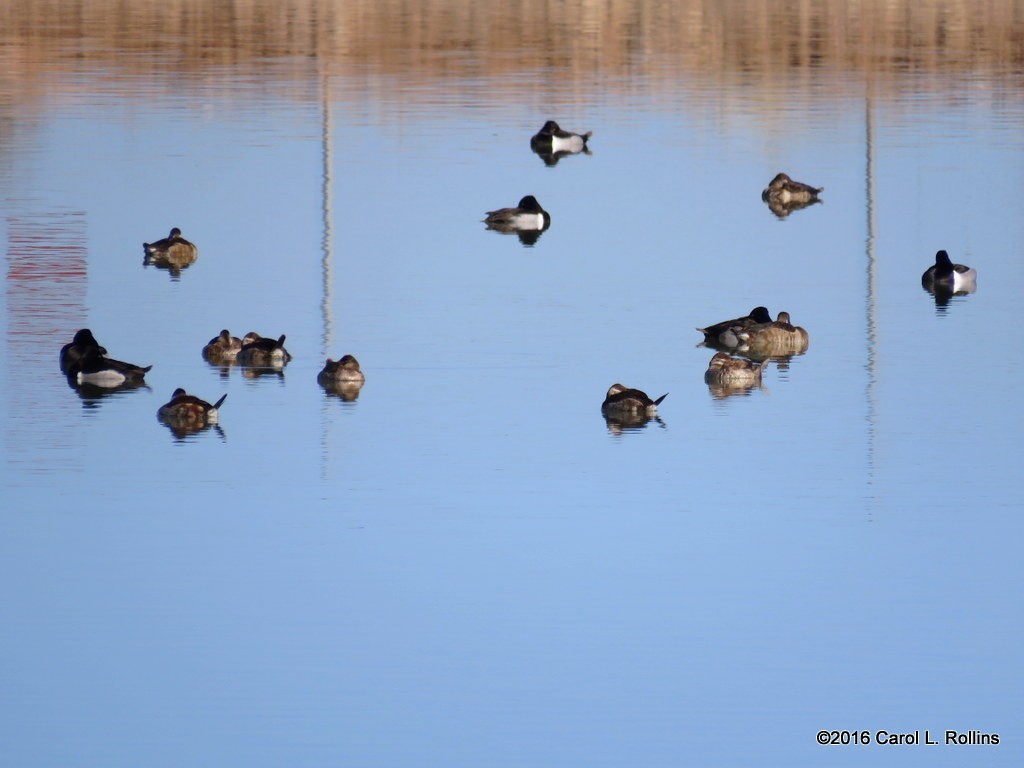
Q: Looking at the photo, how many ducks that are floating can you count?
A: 15